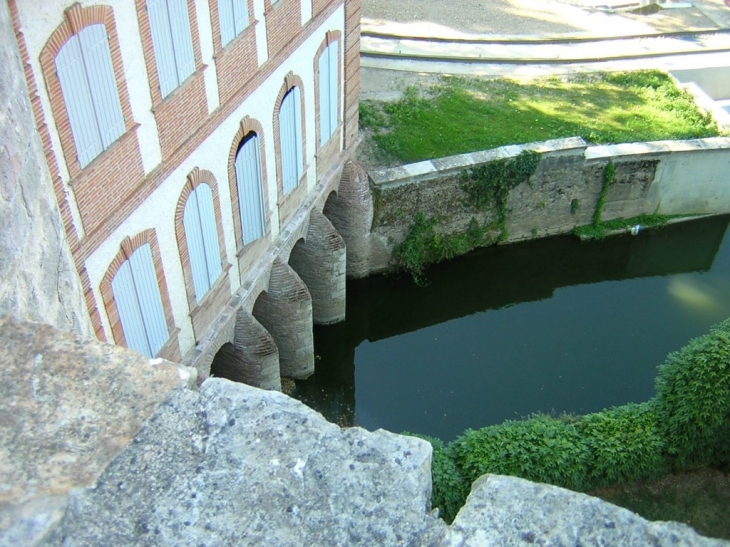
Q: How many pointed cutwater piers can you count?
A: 4